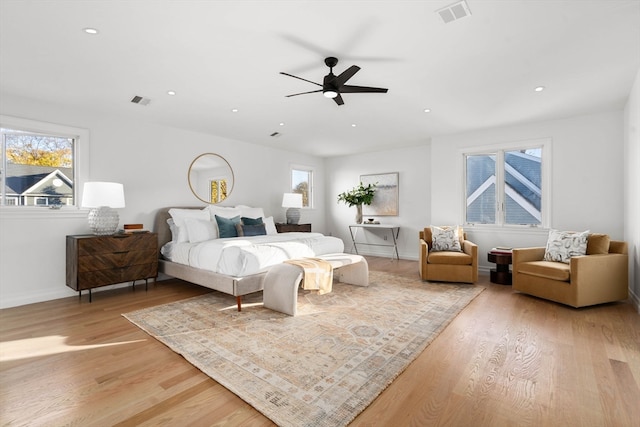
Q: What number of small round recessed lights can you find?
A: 7